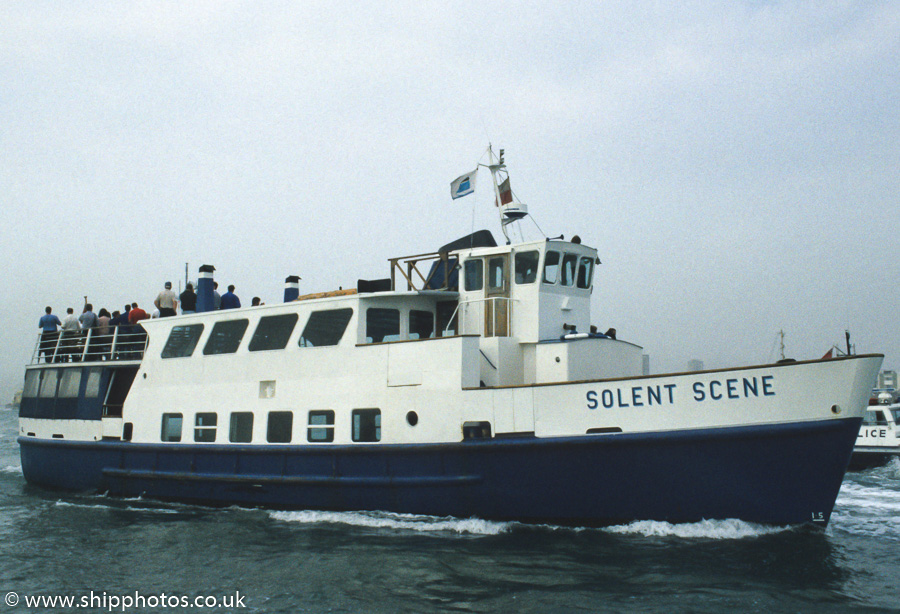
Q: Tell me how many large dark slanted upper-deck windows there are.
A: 4